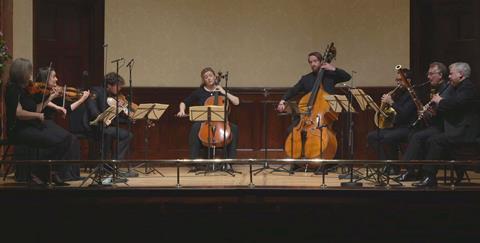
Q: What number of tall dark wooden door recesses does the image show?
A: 2